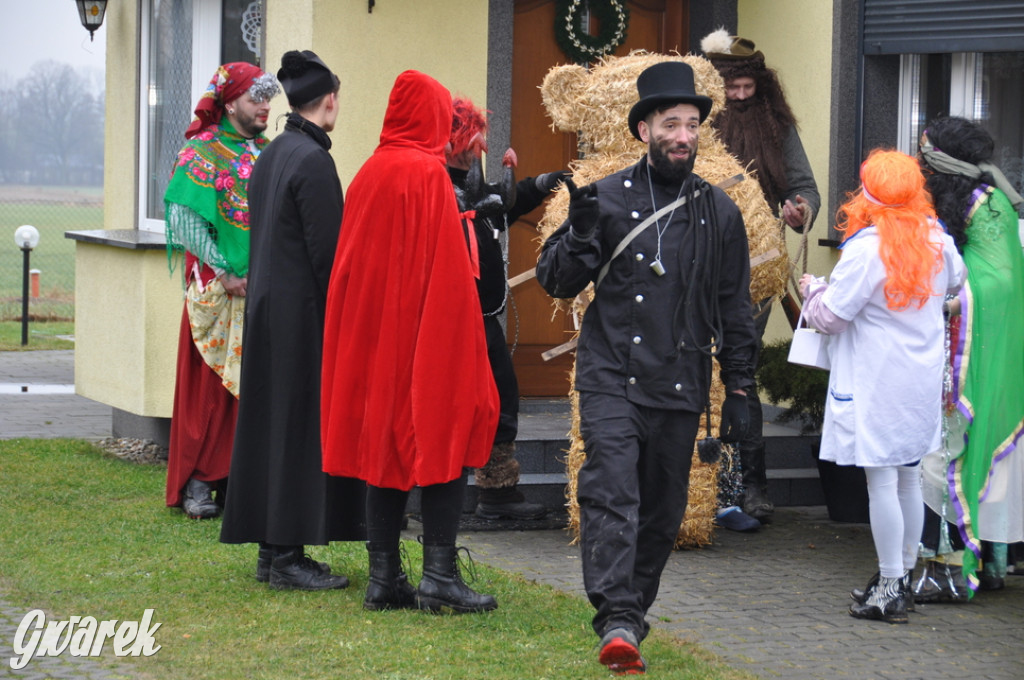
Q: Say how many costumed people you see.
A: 9